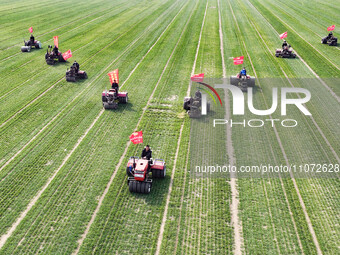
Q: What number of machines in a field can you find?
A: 9